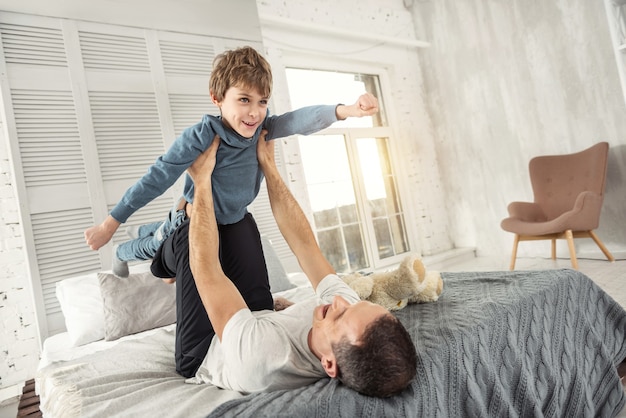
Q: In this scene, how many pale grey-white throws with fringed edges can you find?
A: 1